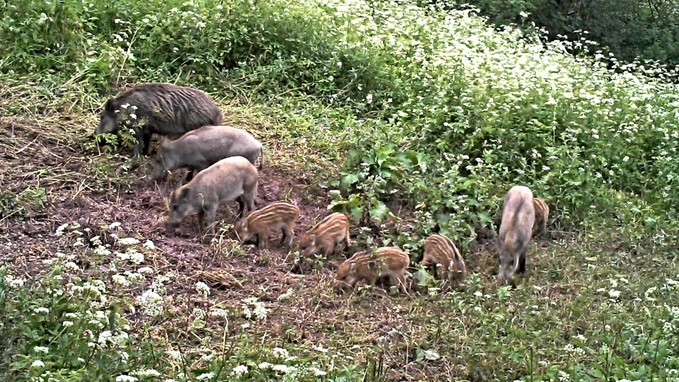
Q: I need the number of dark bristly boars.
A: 1